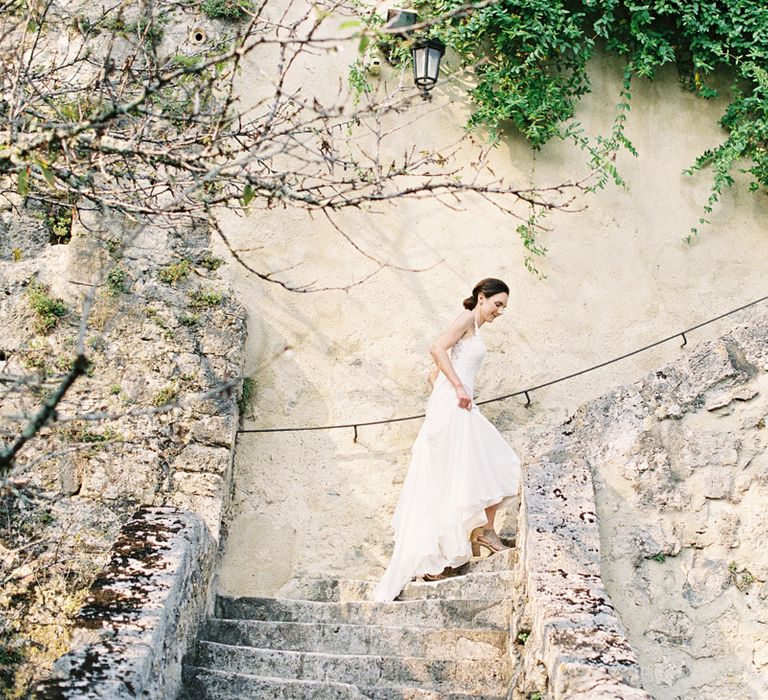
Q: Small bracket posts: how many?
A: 3